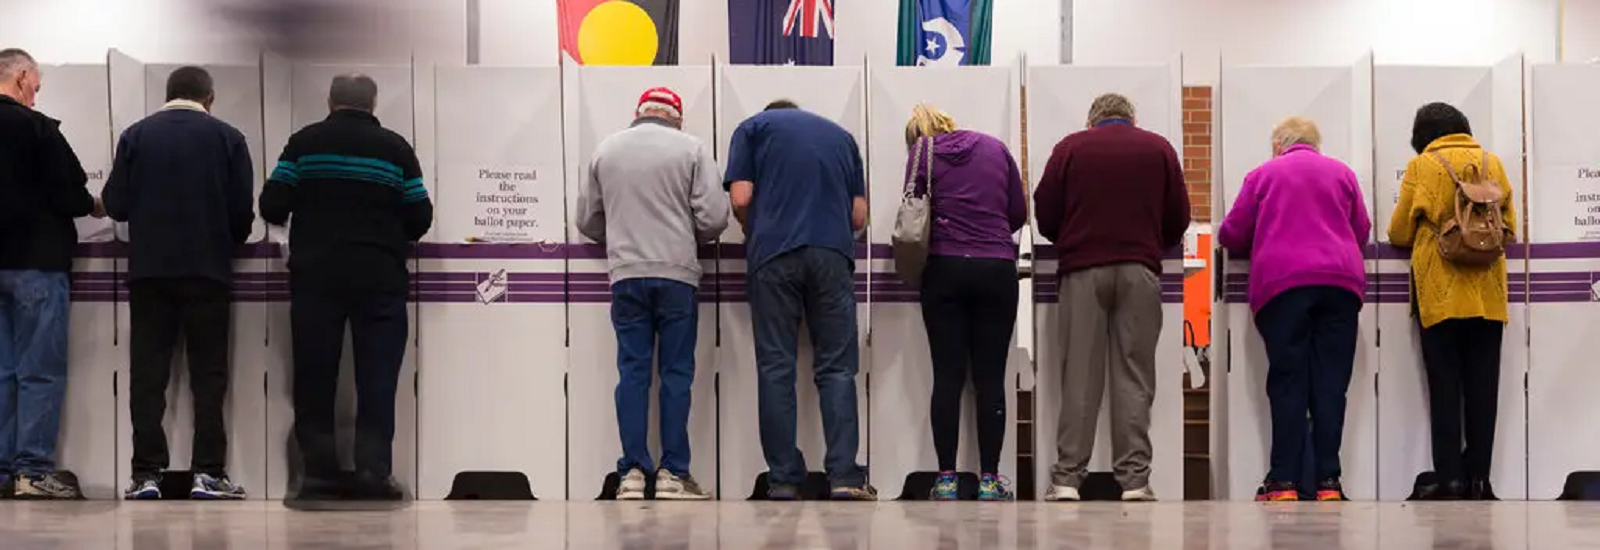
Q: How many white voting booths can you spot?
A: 11